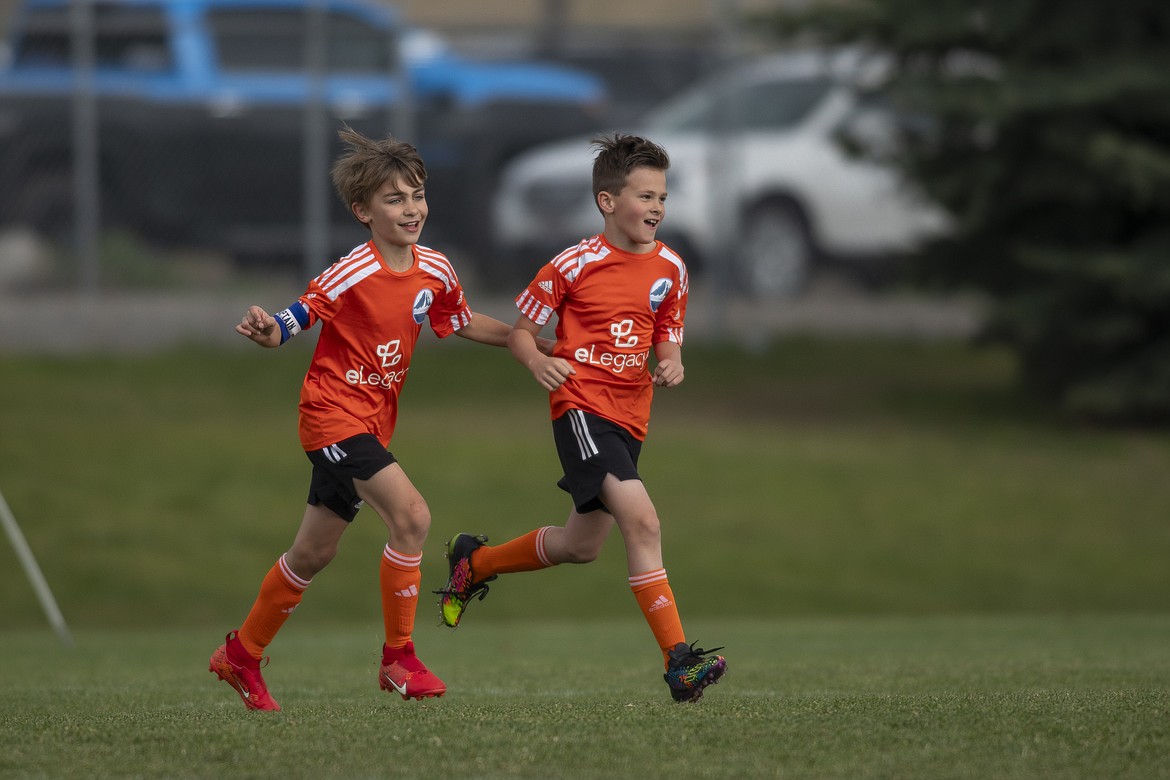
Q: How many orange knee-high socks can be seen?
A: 4